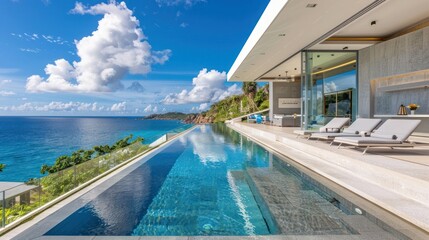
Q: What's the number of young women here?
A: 0